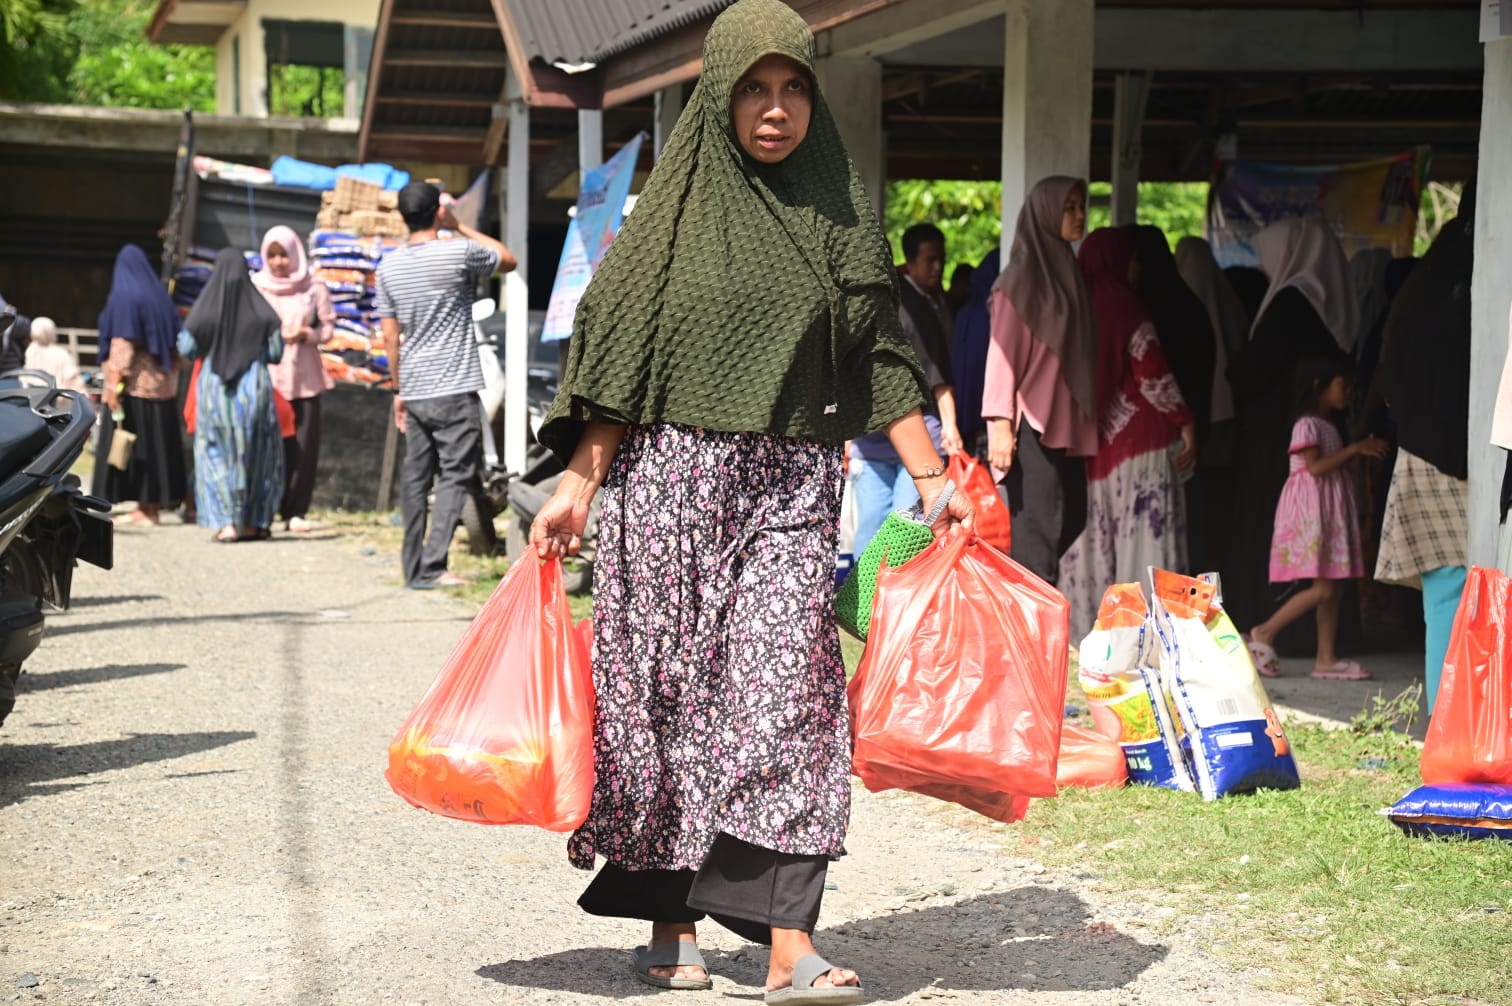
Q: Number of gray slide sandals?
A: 2